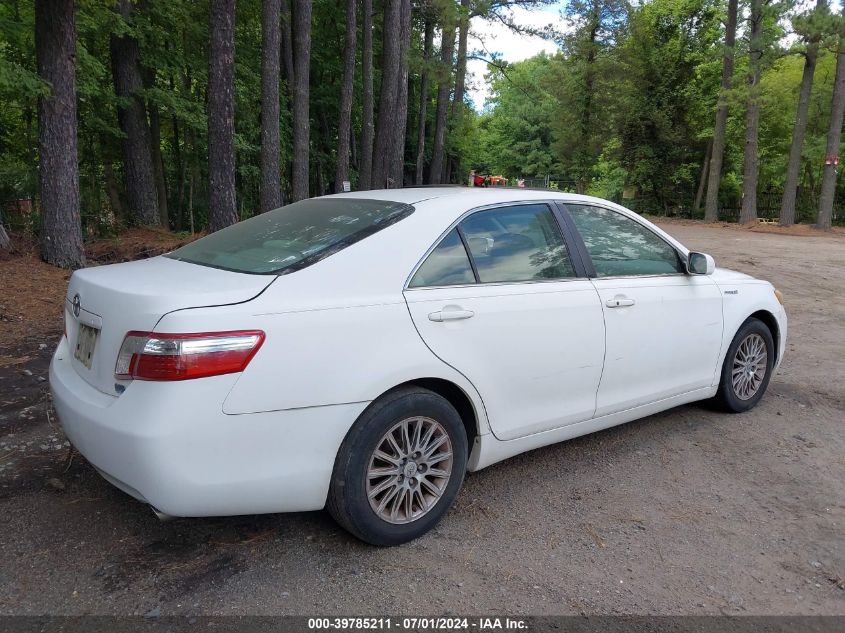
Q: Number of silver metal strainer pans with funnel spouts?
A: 0